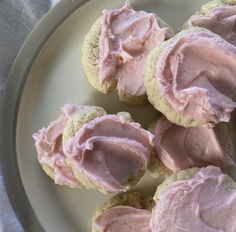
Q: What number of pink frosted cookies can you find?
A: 8